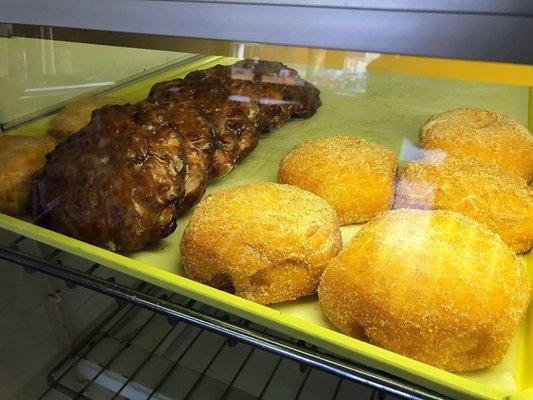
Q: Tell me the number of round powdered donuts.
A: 5